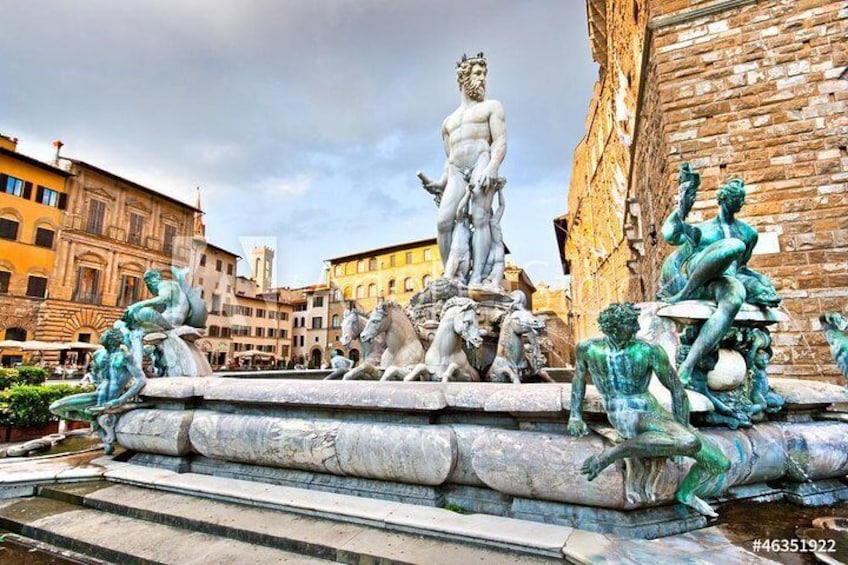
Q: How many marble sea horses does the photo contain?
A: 4